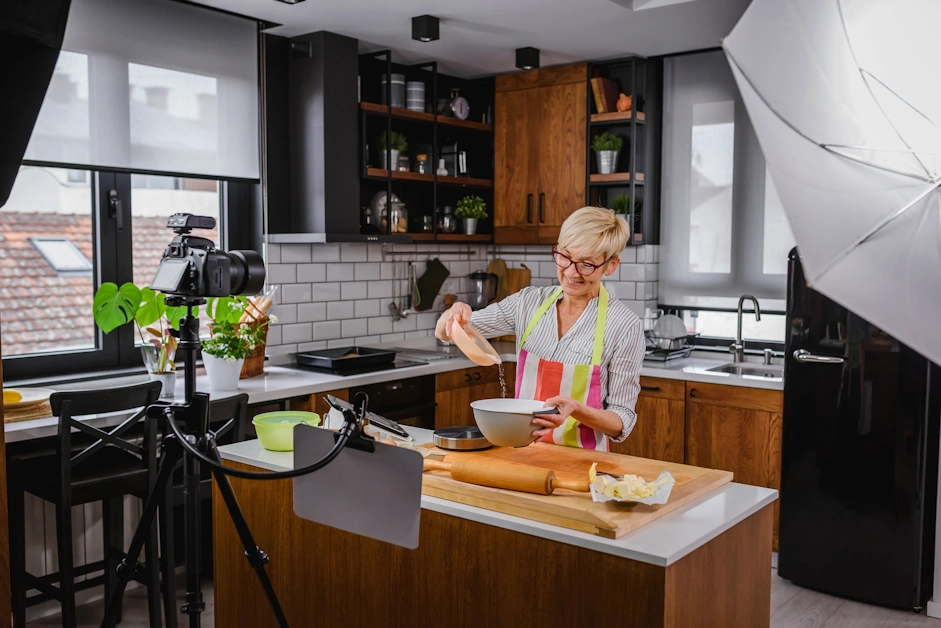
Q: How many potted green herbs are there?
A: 4